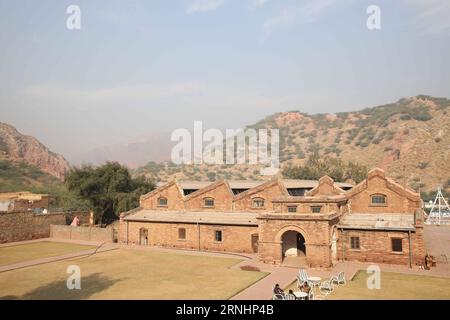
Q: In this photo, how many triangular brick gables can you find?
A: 5